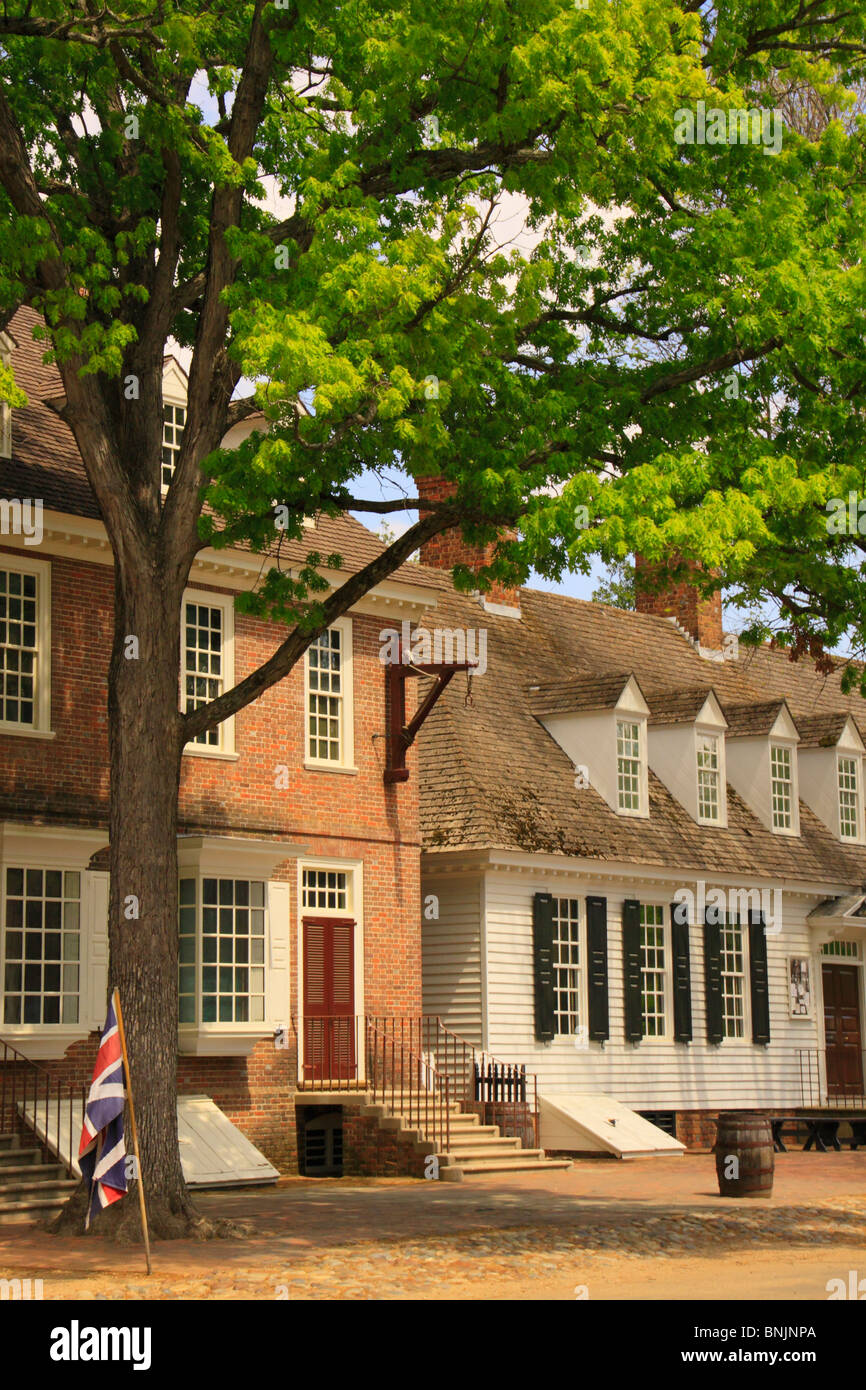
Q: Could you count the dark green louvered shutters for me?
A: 6